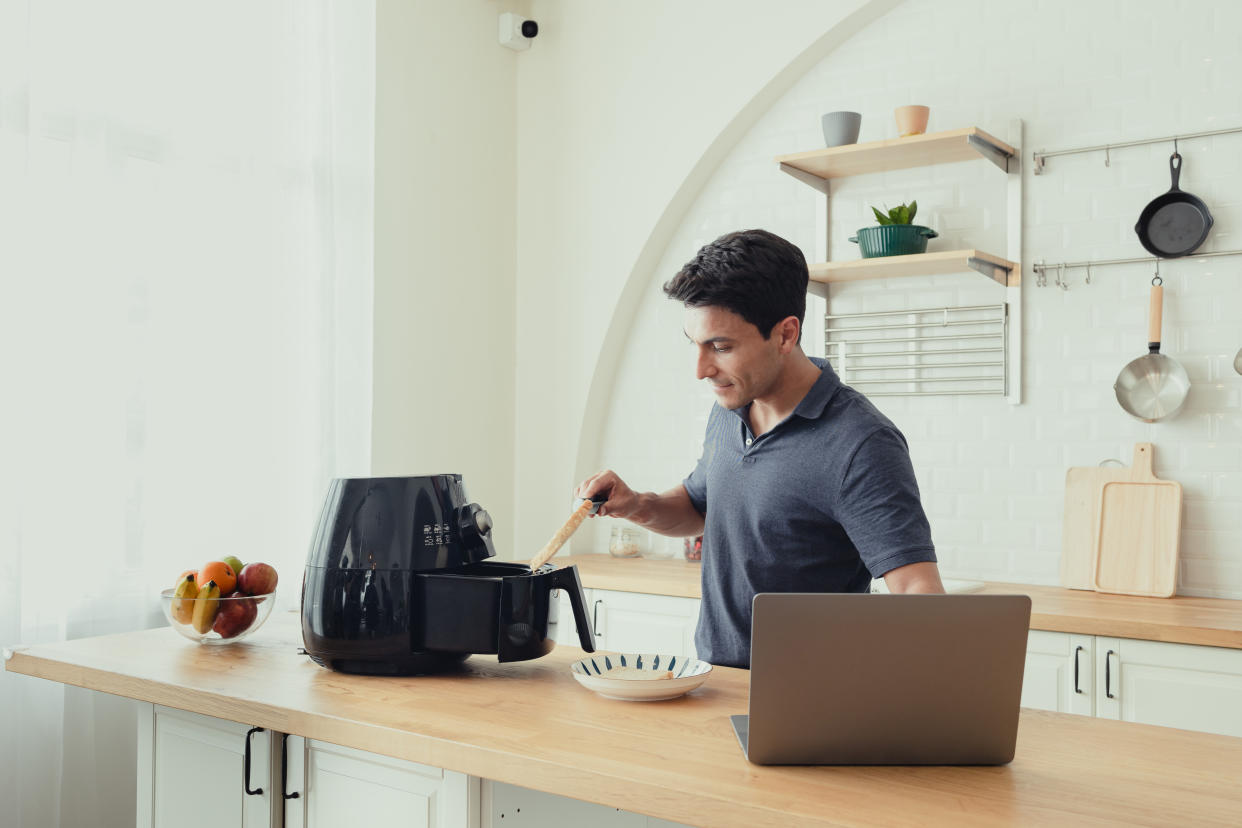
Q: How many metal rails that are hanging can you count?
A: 2